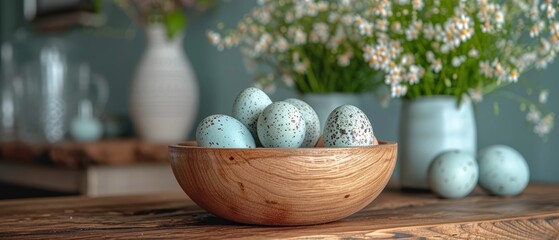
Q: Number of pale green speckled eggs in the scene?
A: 7